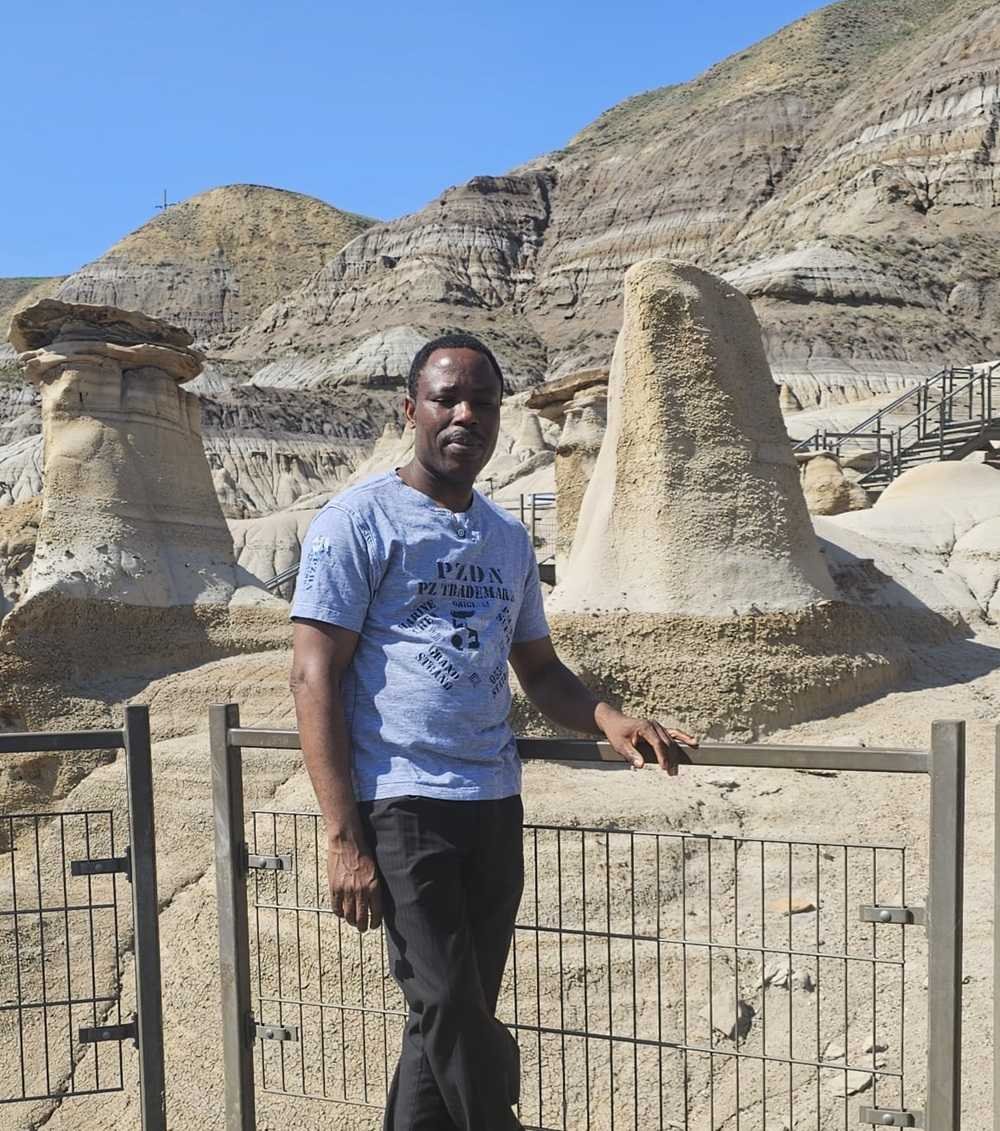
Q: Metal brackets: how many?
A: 6